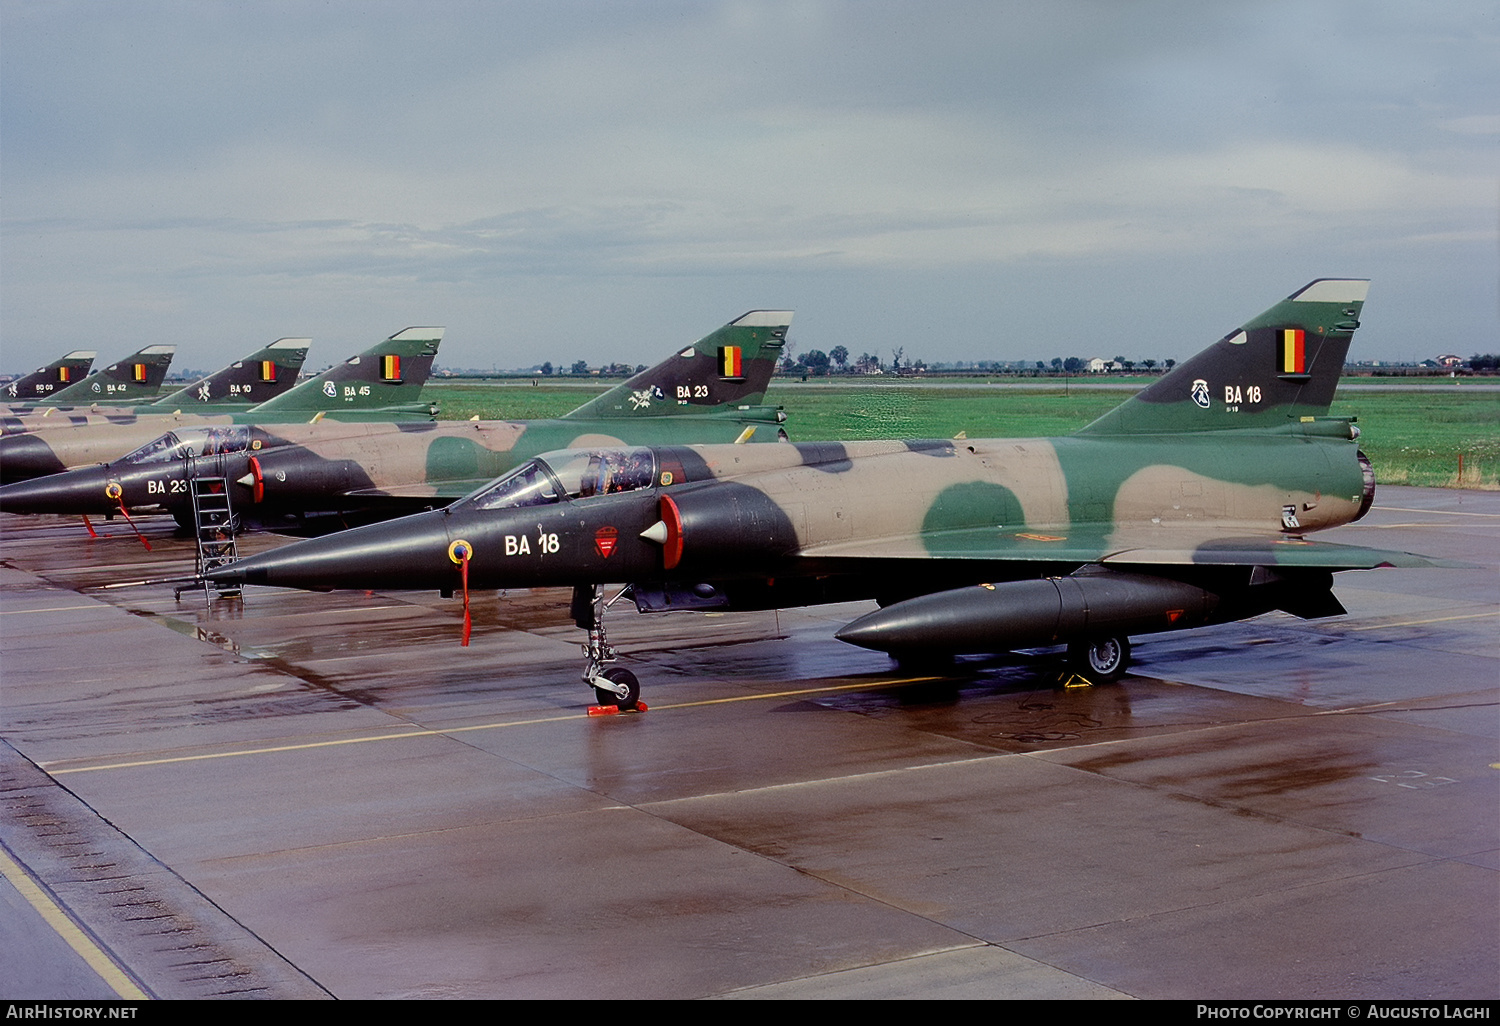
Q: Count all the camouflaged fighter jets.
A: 6